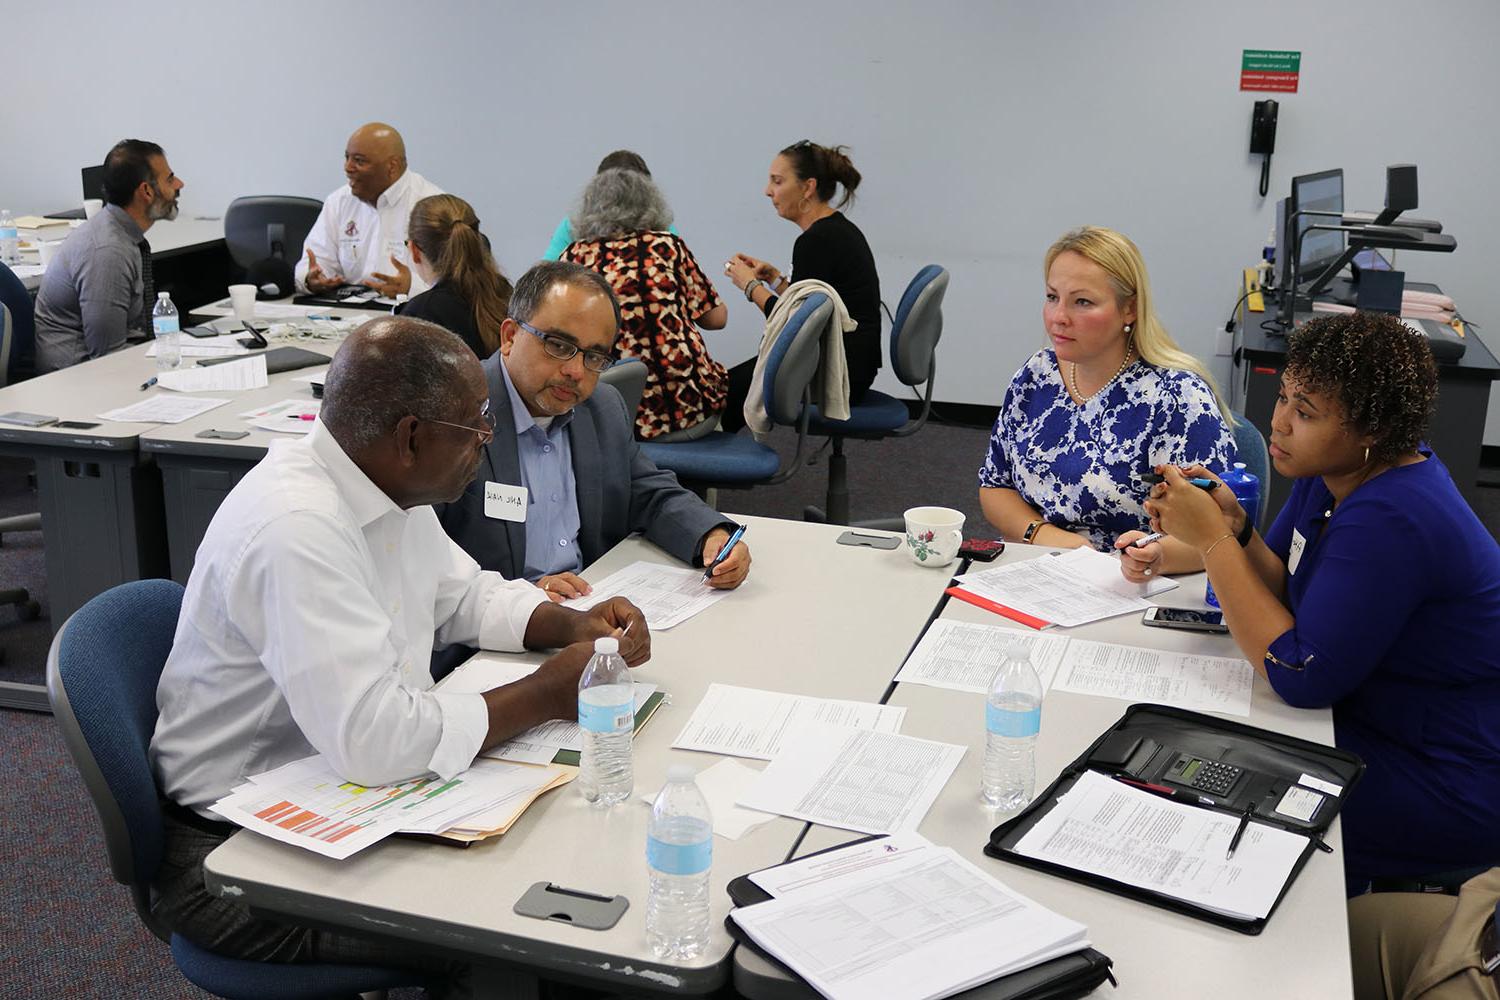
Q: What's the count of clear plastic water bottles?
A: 5